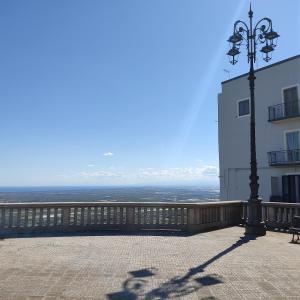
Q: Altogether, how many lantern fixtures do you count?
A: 4